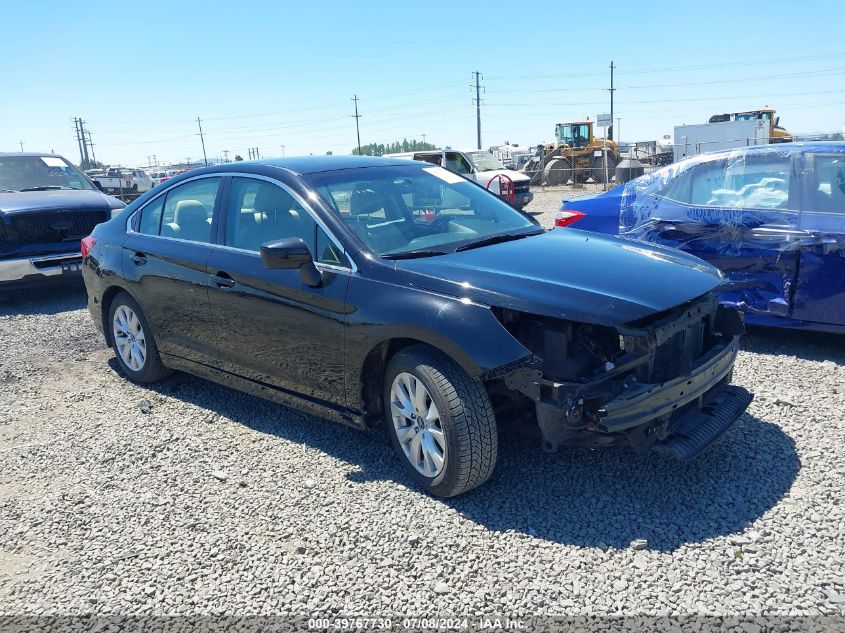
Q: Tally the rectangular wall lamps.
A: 0